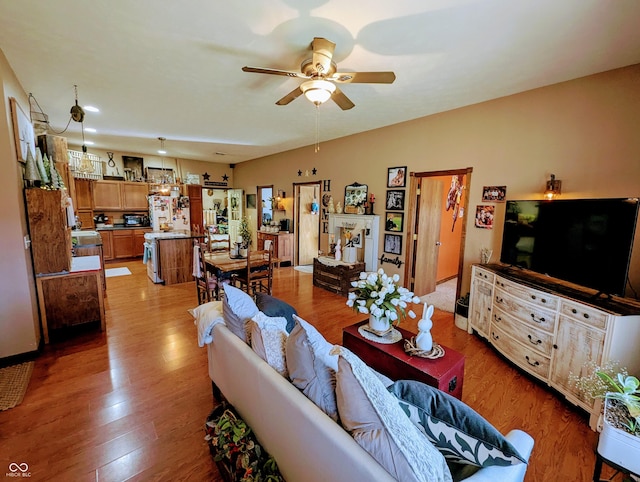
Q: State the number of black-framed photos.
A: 4